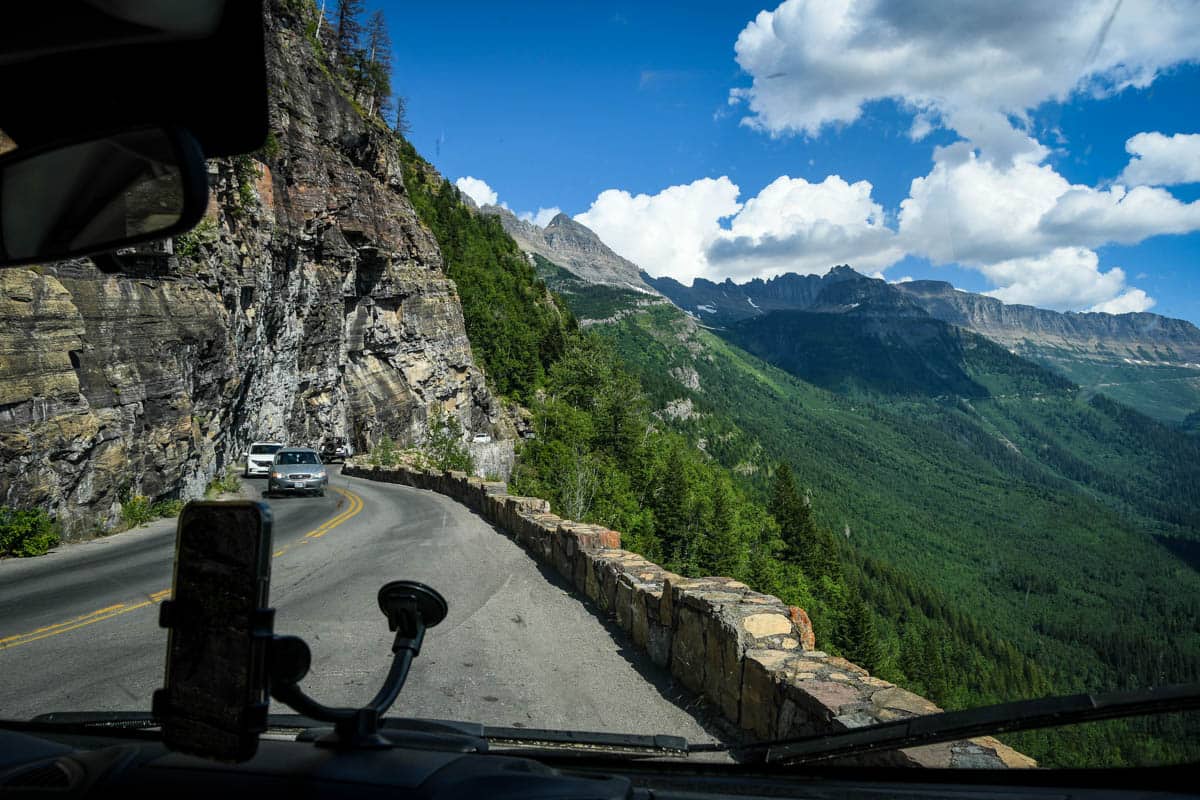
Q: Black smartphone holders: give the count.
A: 1